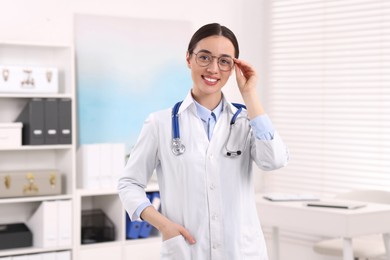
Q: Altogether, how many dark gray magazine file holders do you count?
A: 3